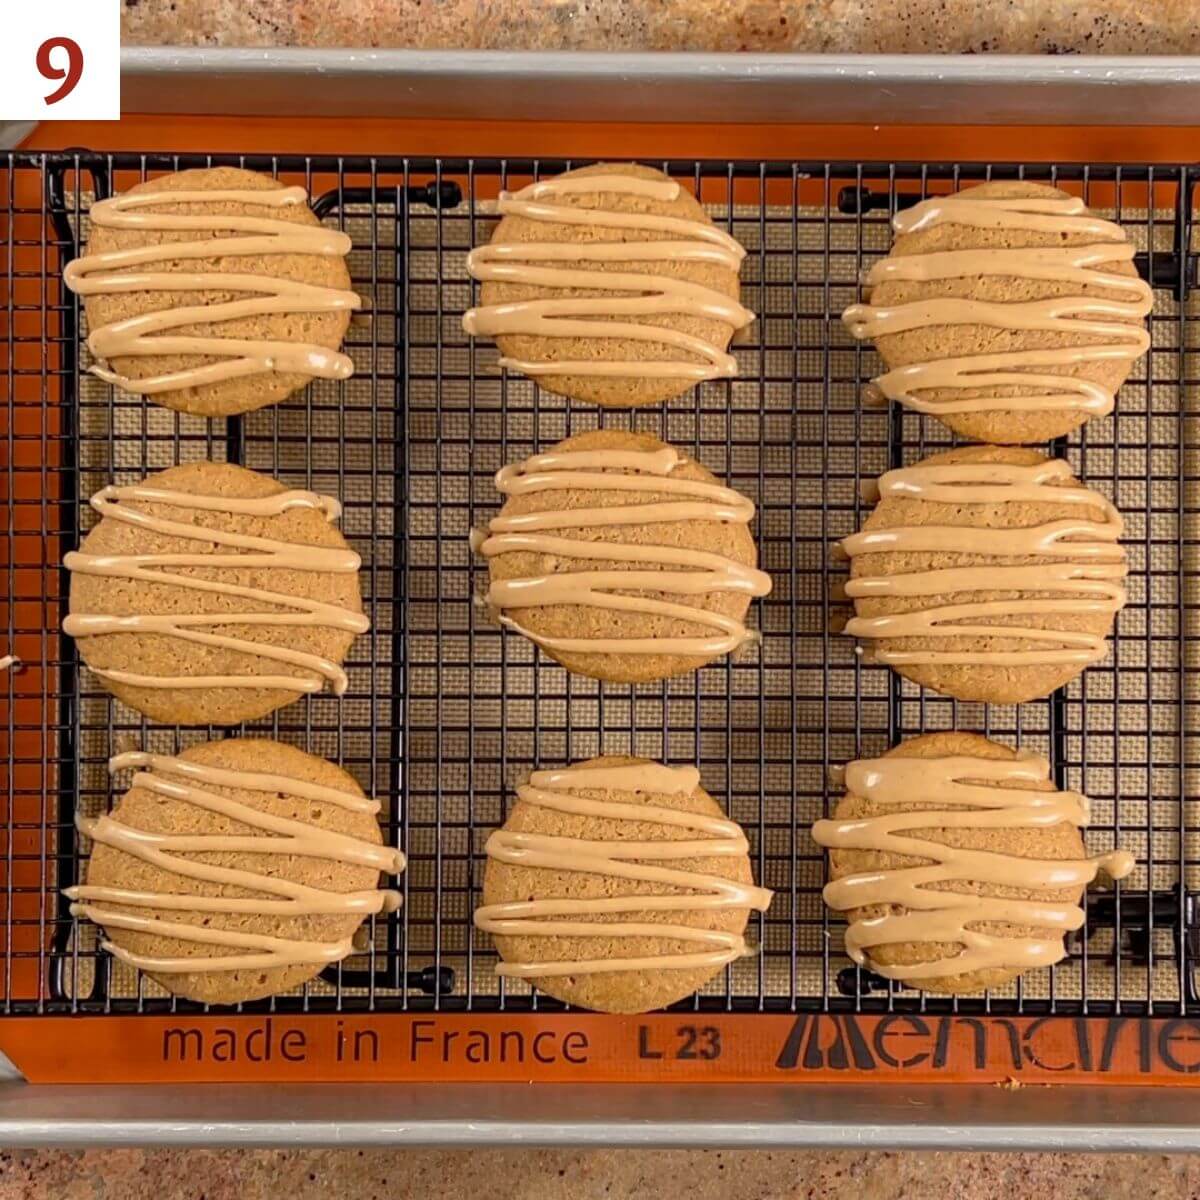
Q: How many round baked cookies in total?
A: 9